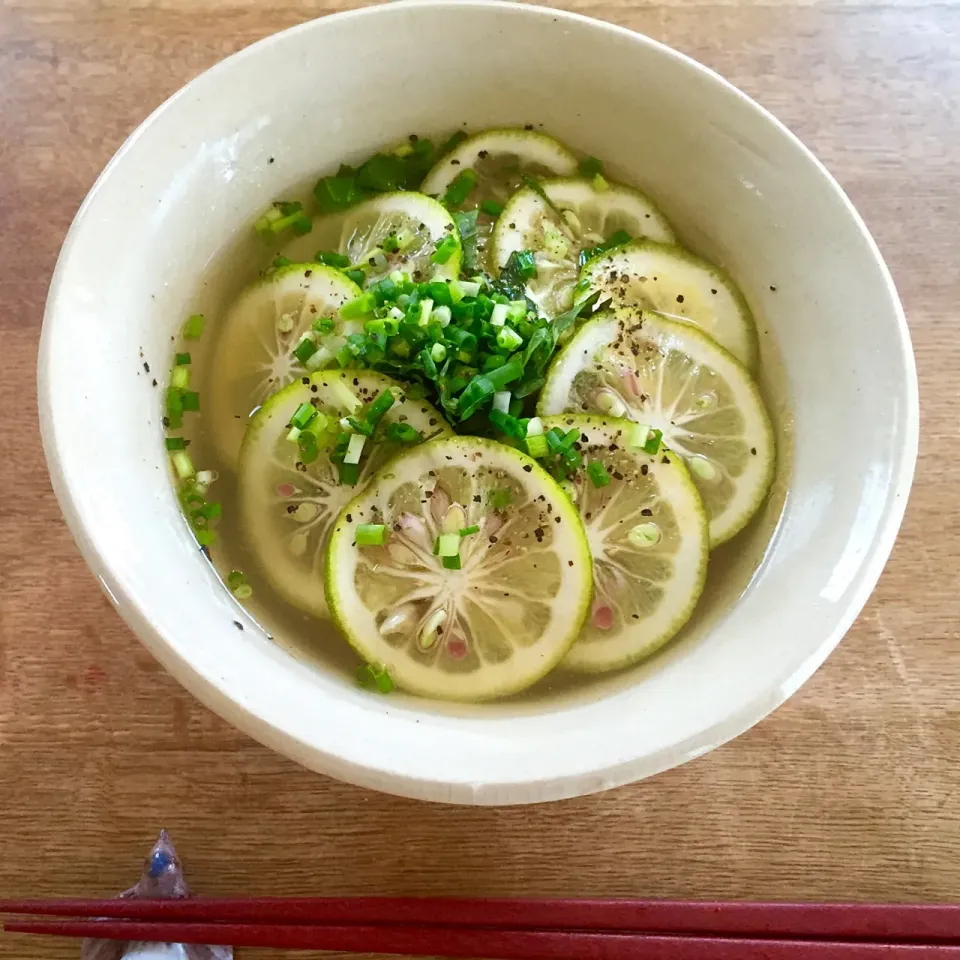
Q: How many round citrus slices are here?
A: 9